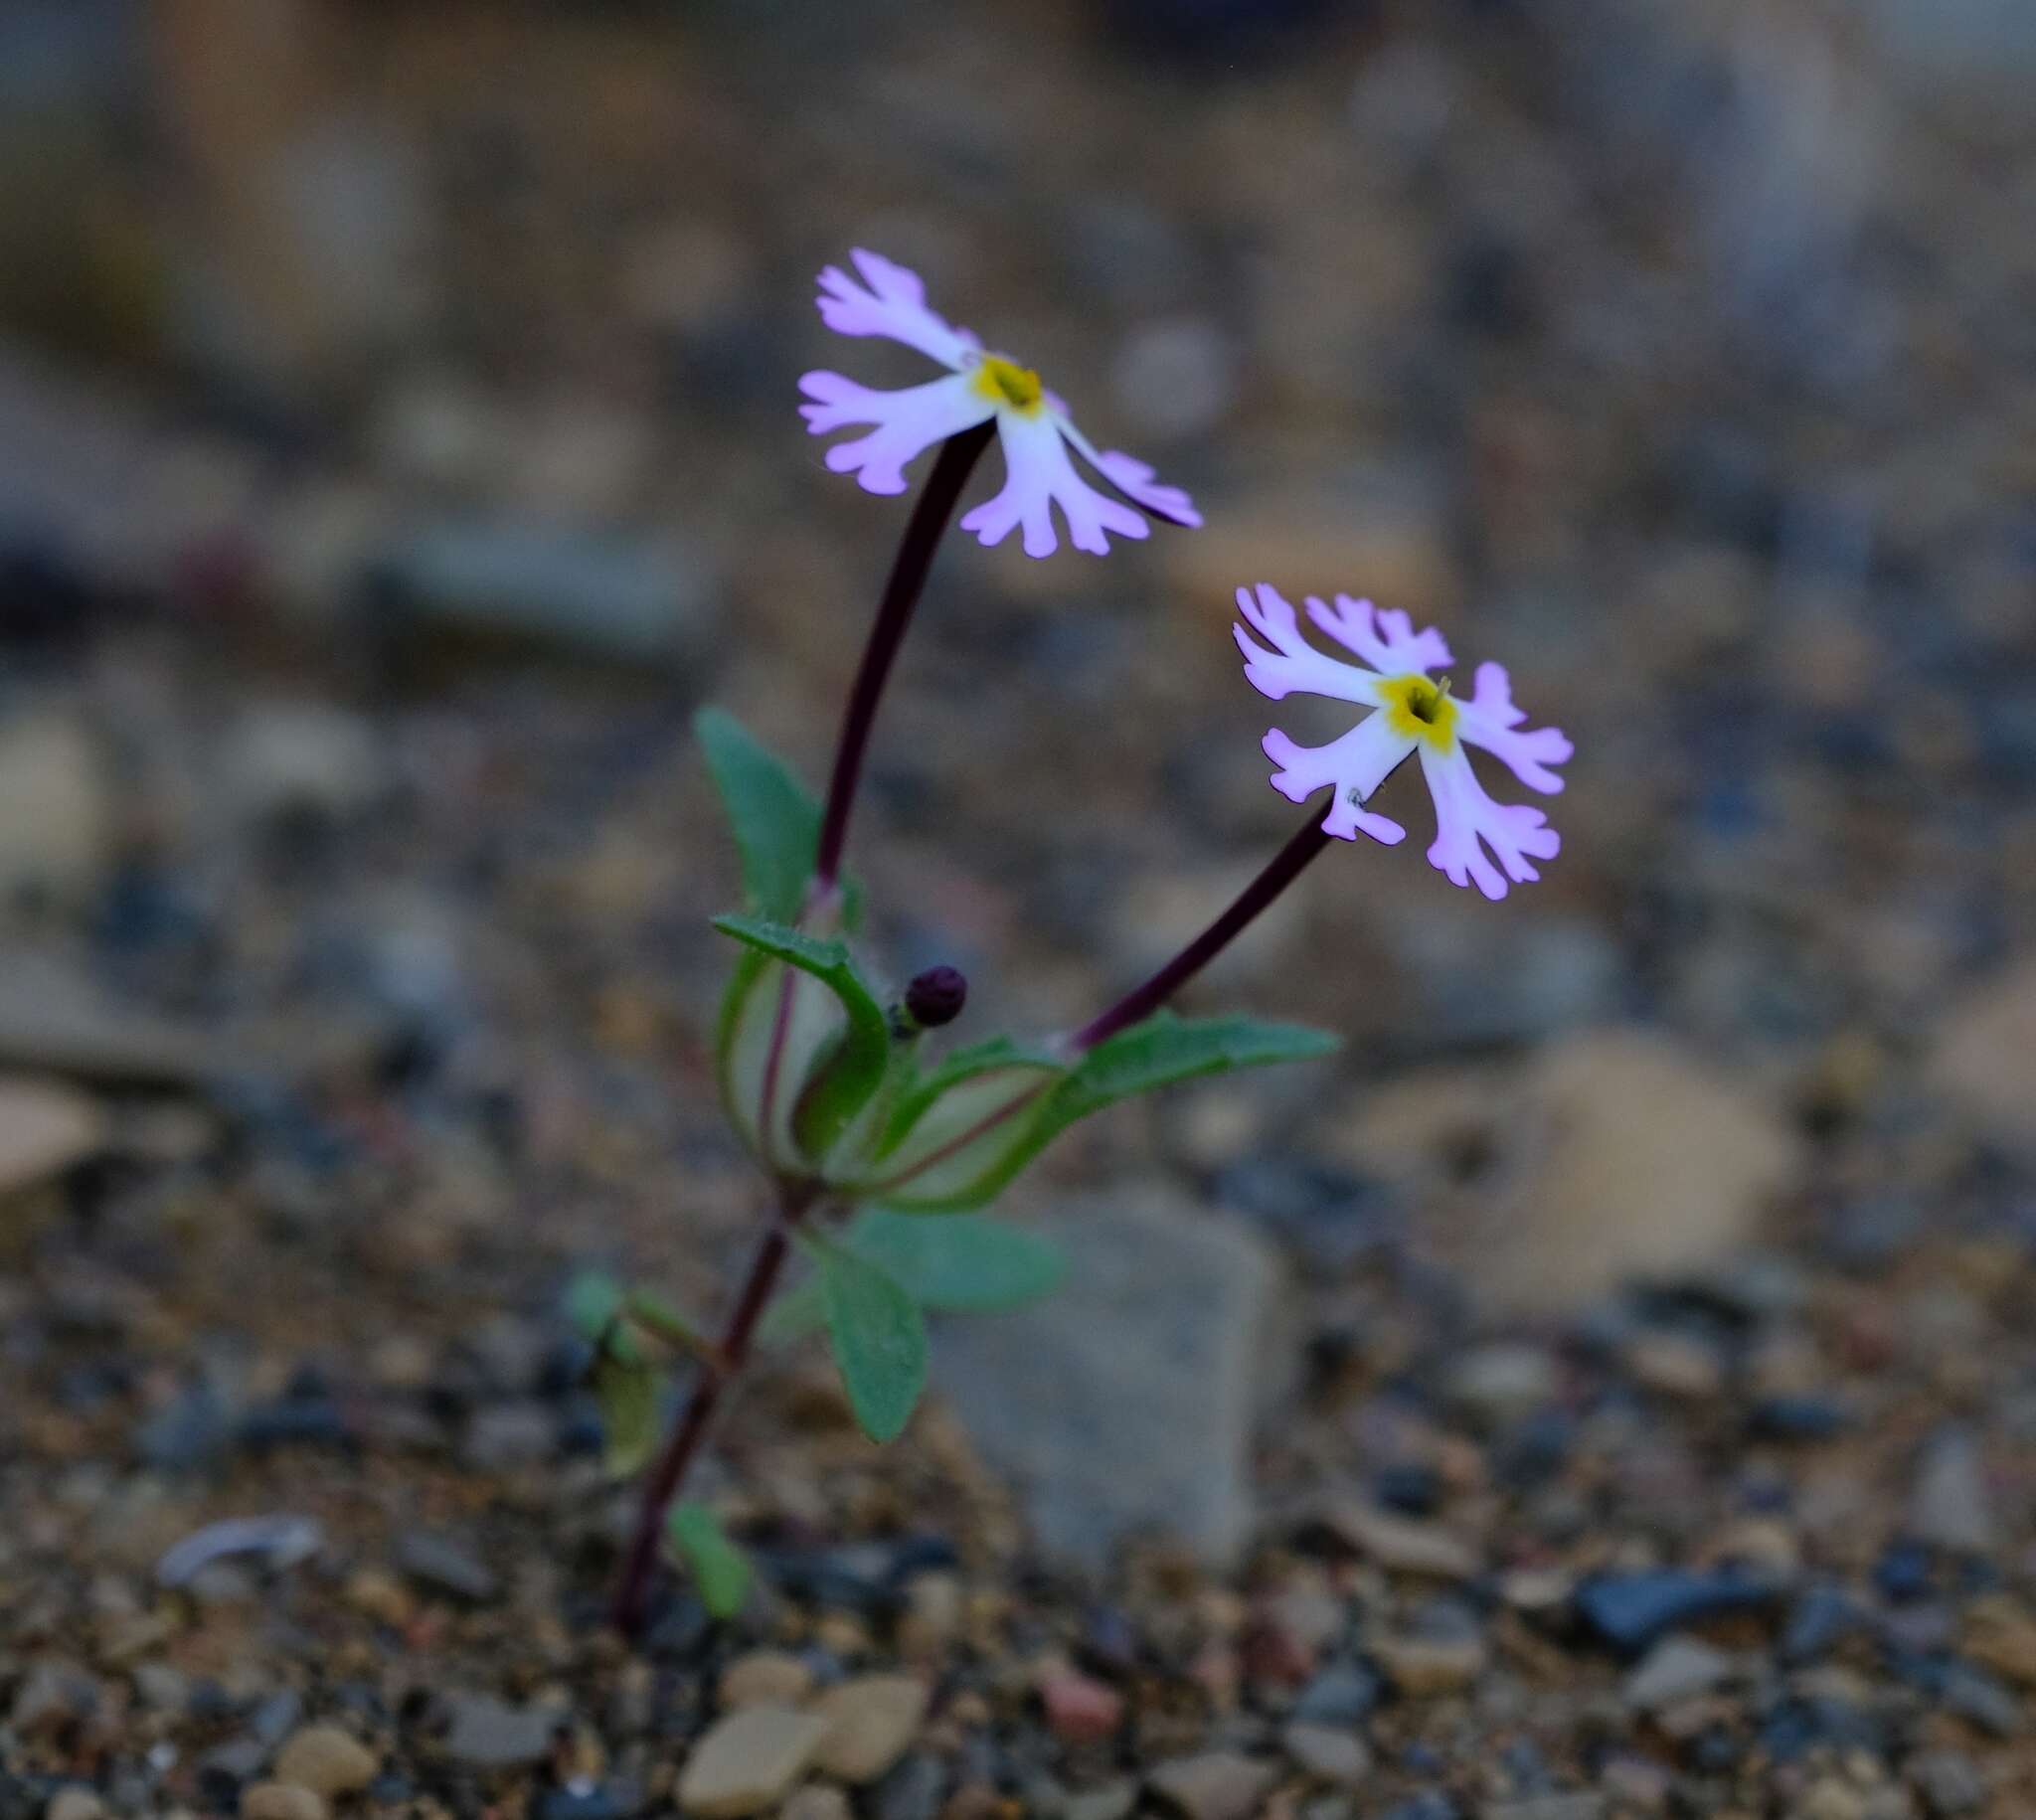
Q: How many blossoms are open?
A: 2